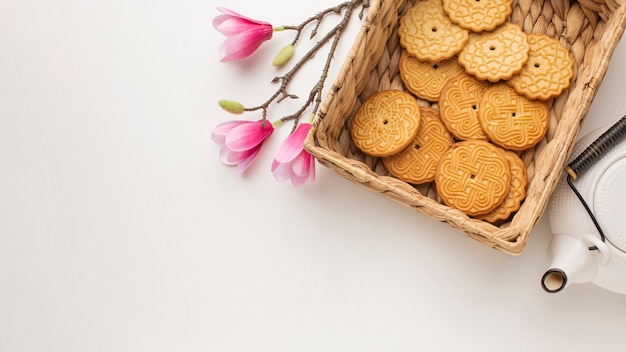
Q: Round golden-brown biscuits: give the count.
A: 11